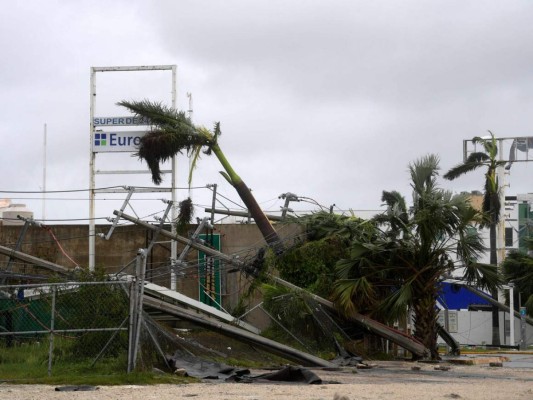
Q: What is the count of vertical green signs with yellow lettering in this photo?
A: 1